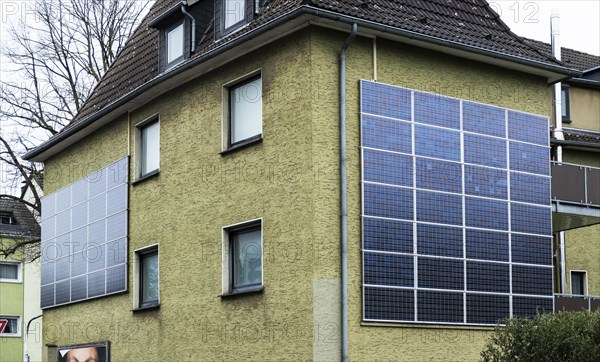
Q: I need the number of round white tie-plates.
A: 0